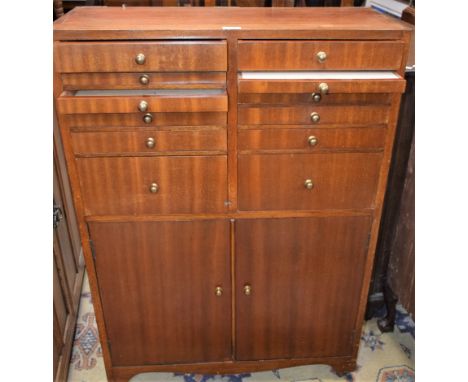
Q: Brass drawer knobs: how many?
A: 12